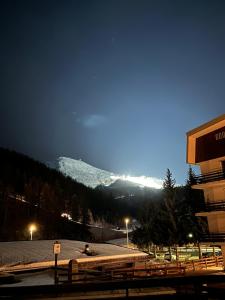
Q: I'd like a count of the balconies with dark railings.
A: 3